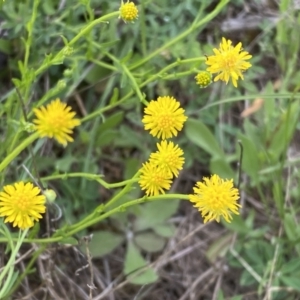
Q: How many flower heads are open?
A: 7